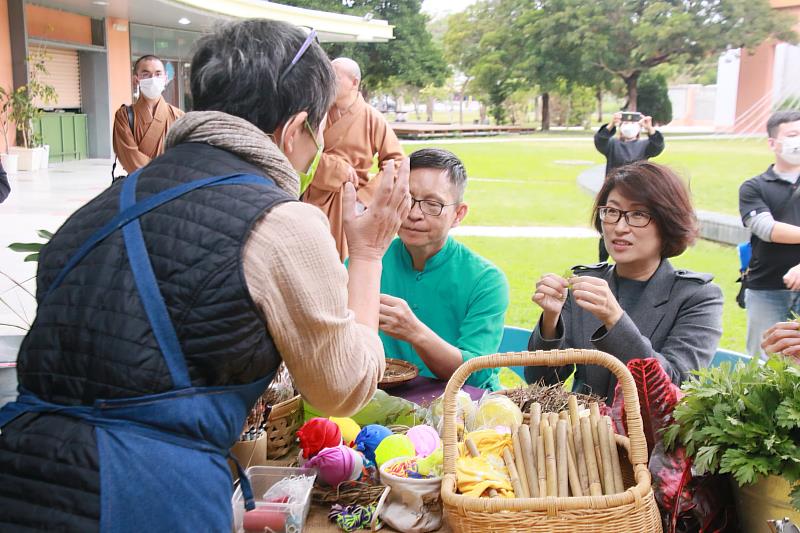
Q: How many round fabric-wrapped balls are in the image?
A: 6